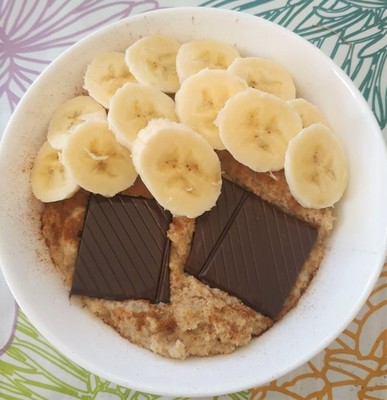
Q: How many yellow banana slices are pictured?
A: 13